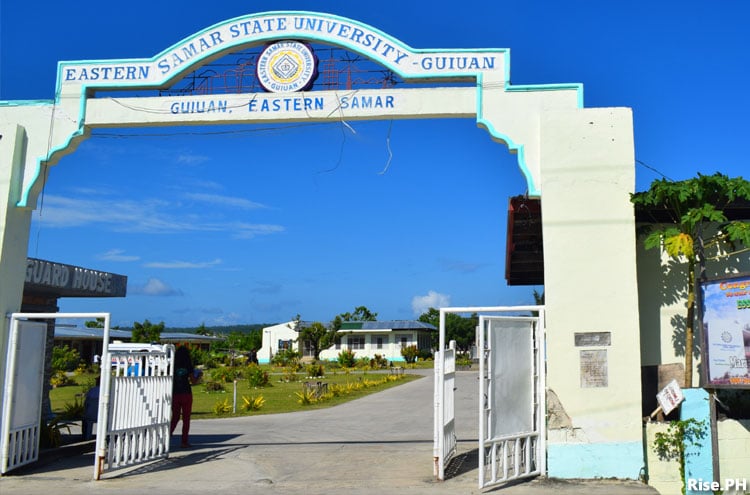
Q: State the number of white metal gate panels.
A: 4